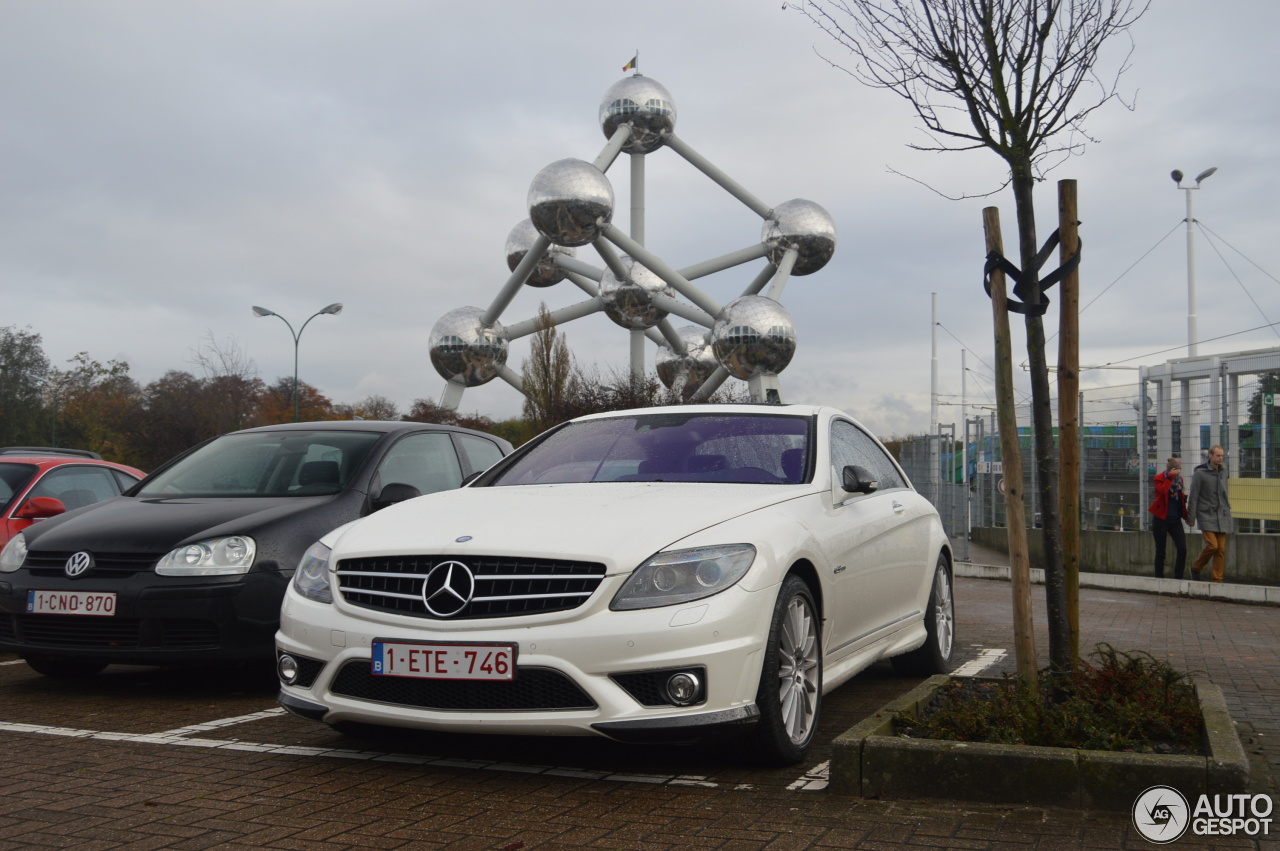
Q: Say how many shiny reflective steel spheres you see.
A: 8